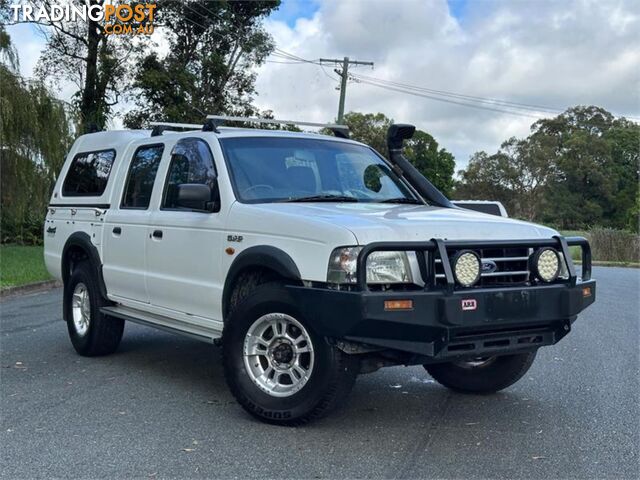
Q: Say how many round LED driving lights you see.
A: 2